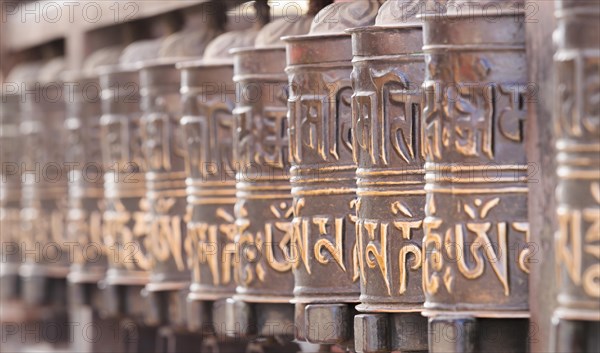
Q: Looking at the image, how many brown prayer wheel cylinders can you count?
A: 11